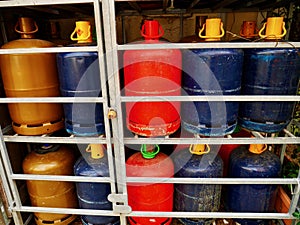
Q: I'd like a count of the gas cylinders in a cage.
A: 10